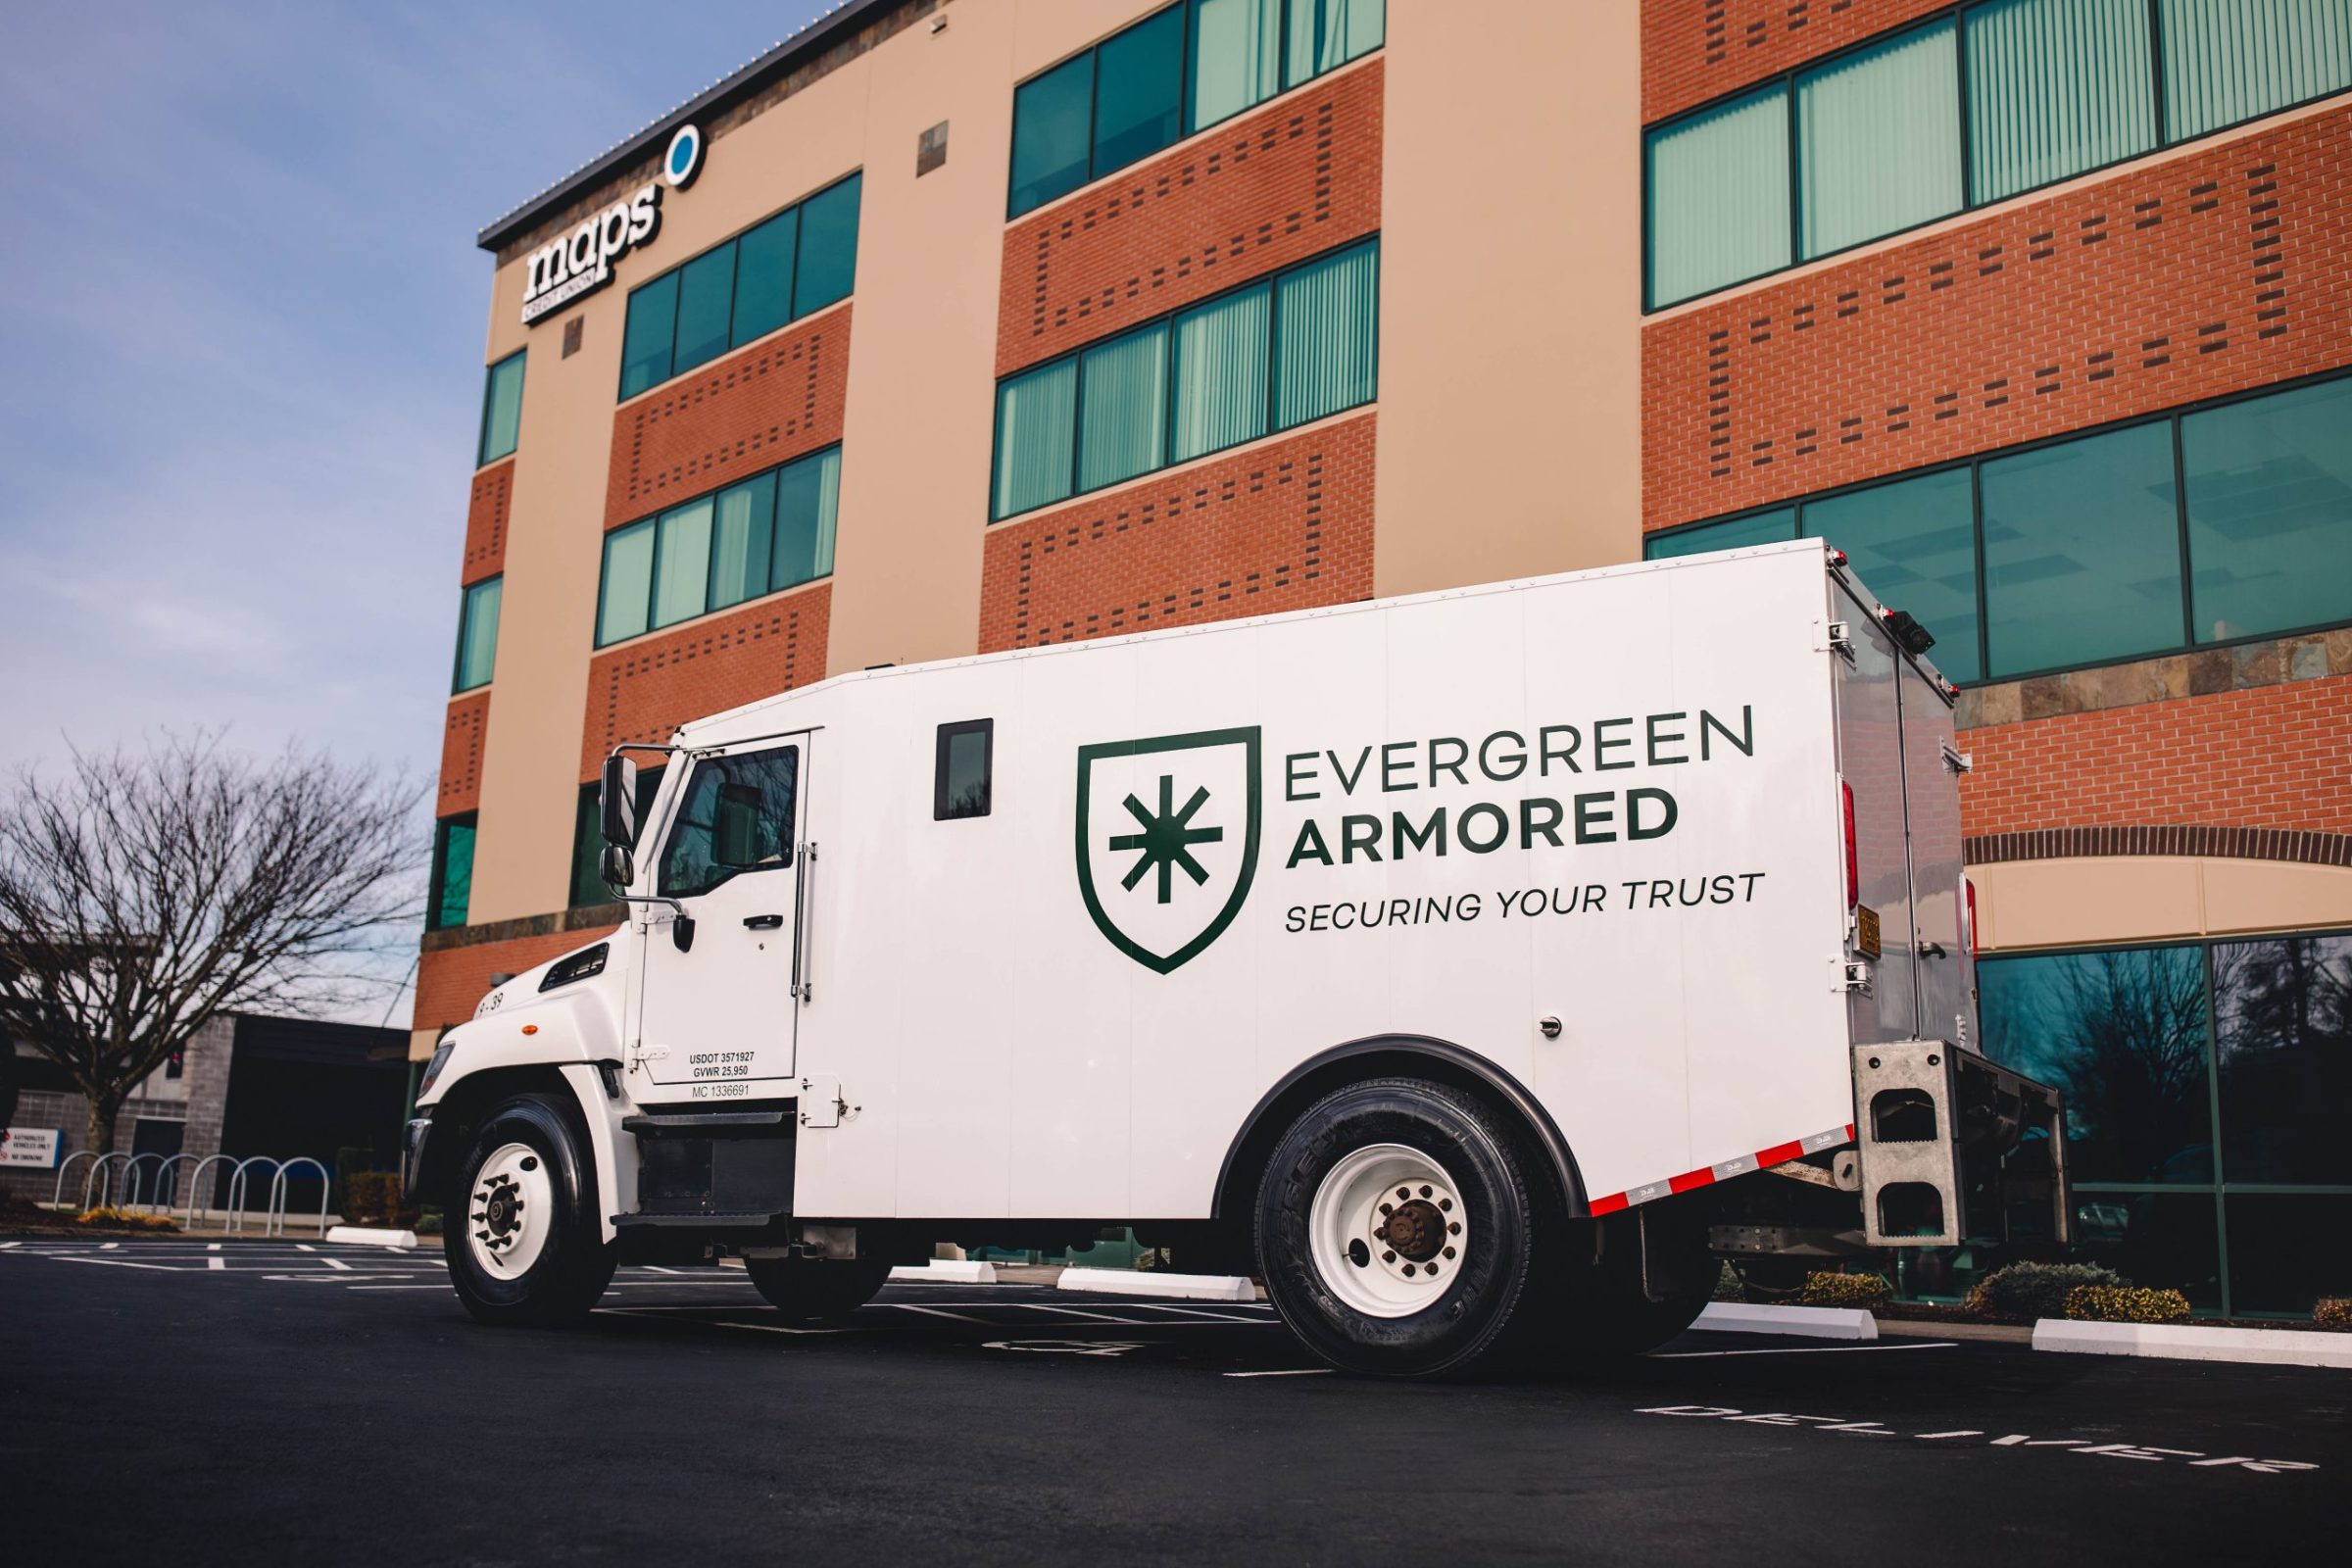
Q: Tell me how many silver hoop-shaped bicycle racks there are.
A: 7